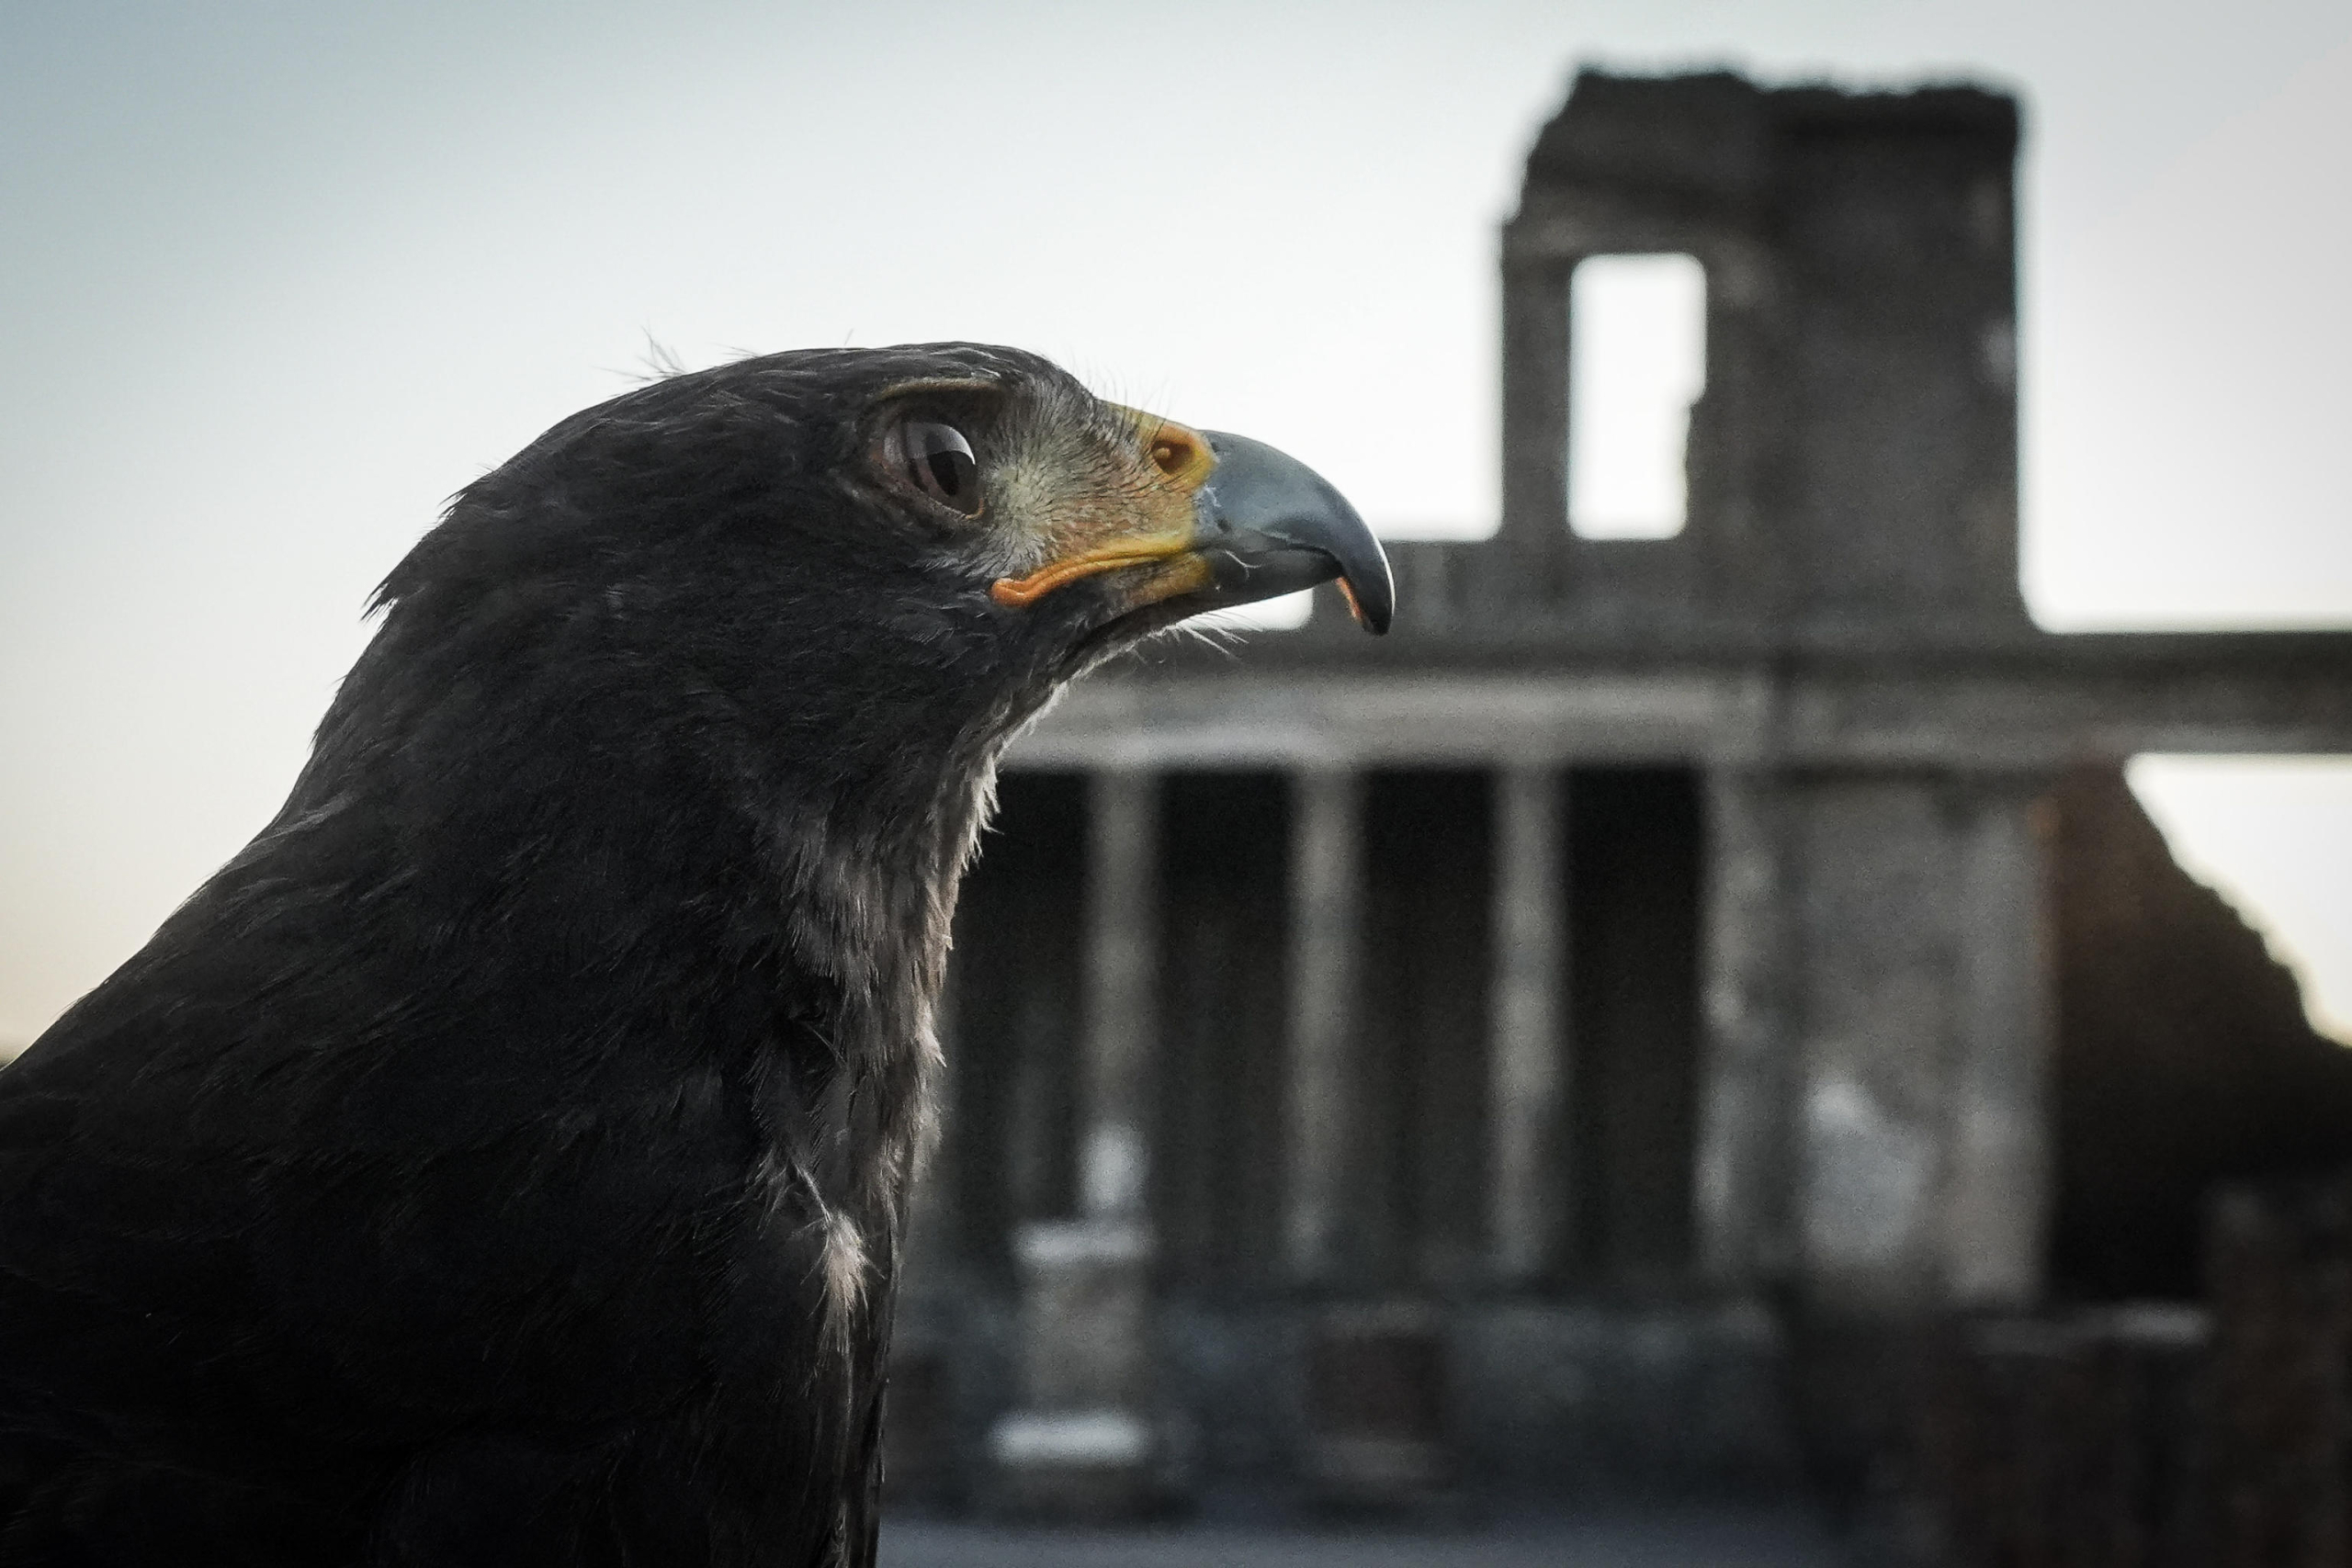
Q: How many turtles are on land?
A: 0